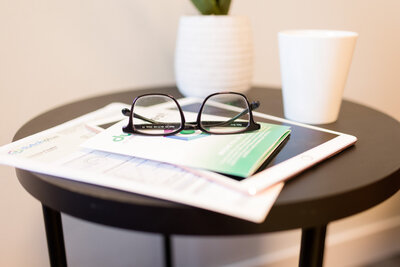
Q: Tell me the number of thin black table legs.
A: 3